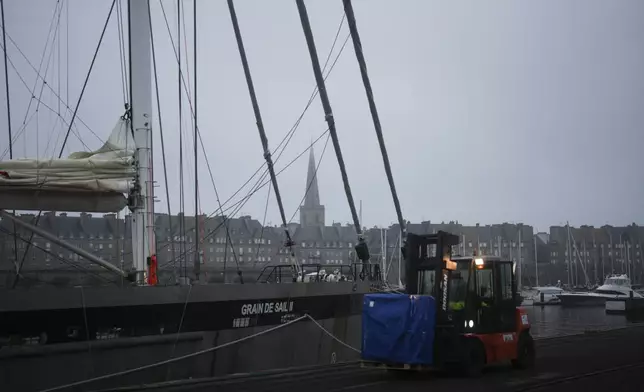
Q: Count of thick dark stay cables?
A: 3